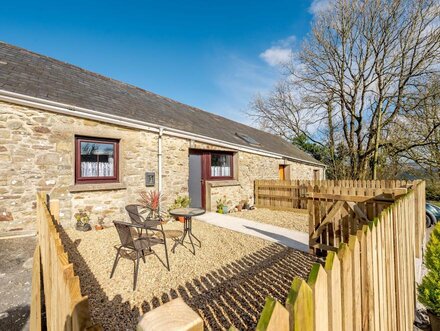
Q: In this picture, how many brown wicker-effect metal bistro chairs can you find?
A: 2